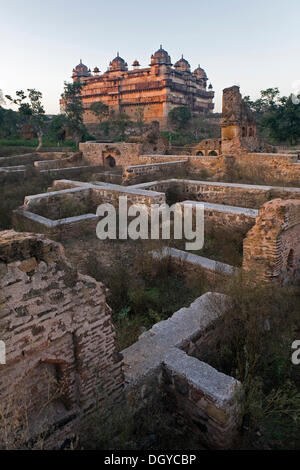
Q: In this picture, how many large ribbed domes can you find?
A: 5